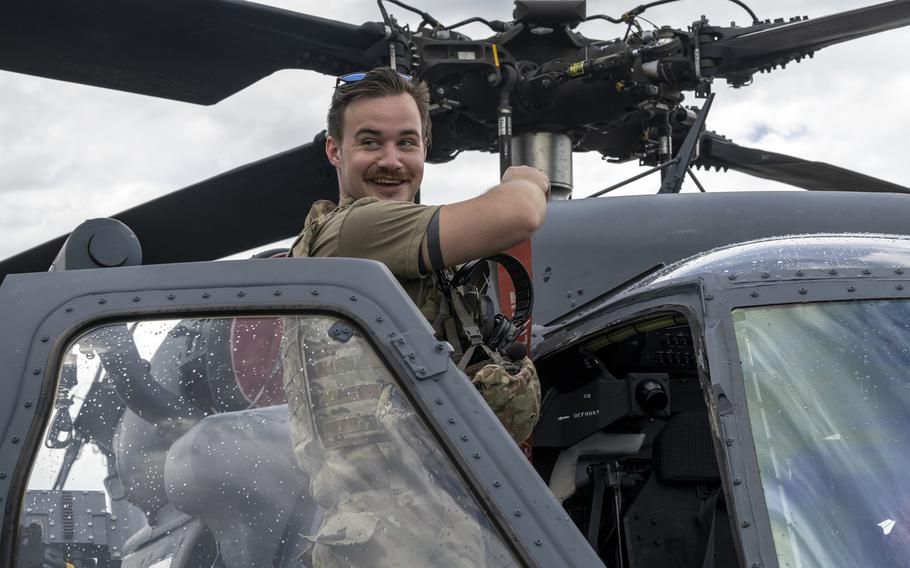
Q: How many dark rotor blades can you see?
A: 4